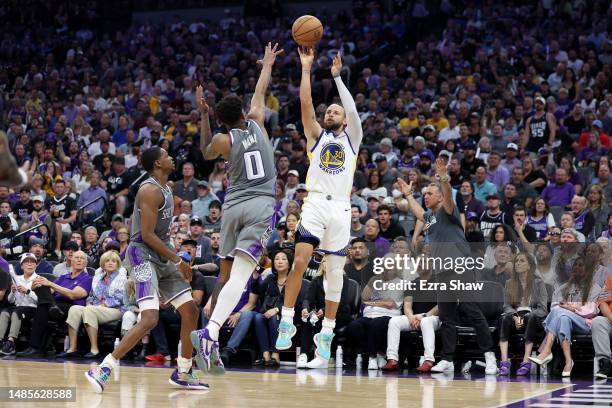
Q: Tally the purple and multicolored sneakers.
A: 4